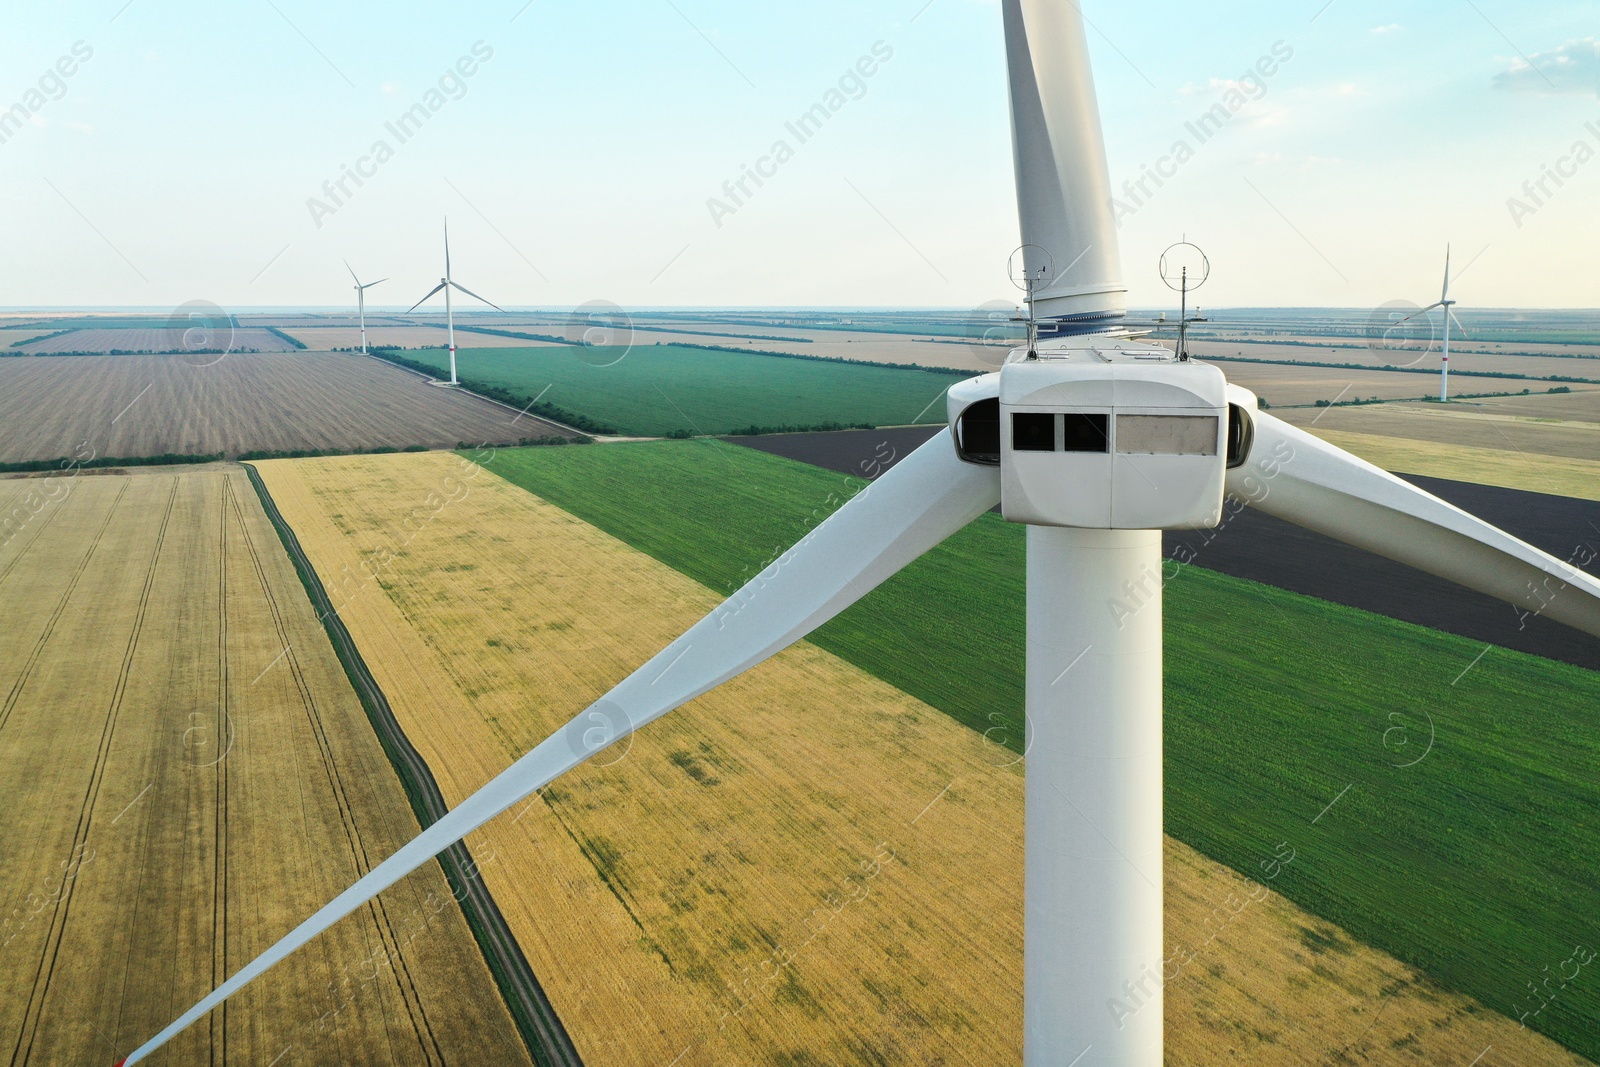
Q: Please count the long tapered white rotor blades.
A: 12